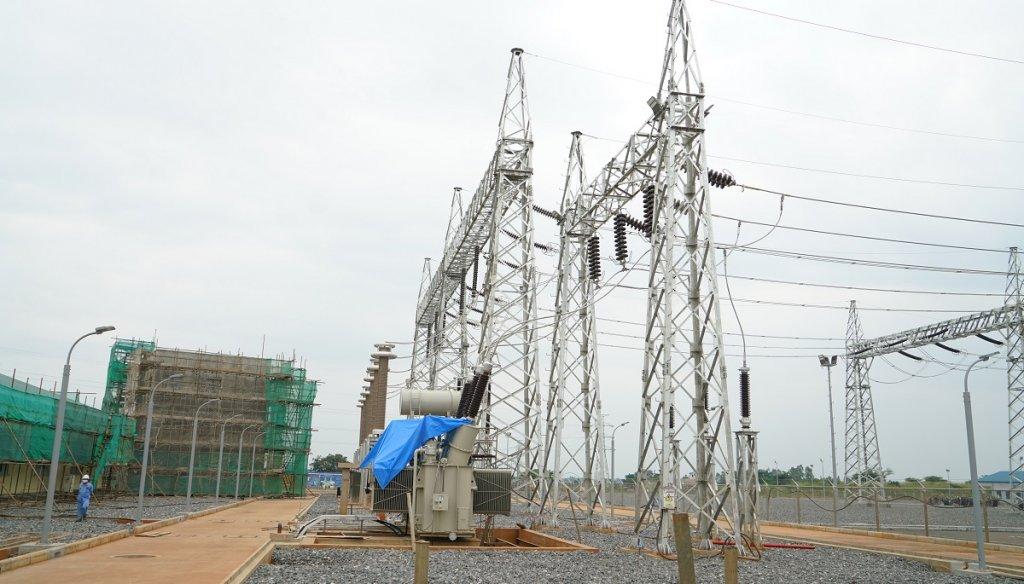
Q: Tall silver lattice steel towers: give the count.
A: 7